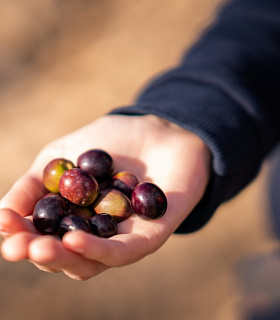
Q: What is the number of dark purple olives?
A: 5